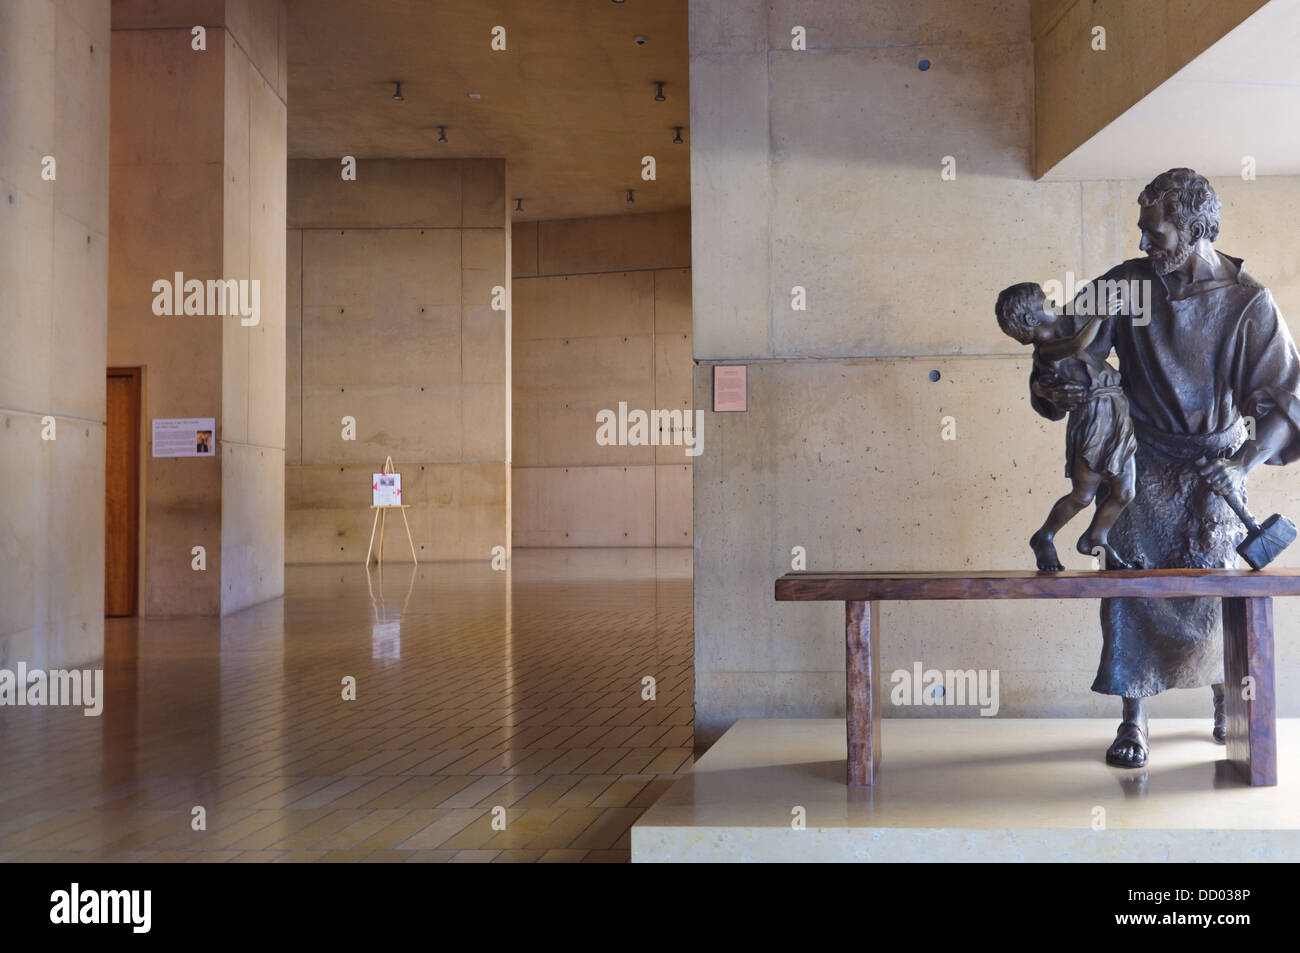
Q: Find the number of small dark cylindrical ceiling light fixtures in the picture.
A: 6